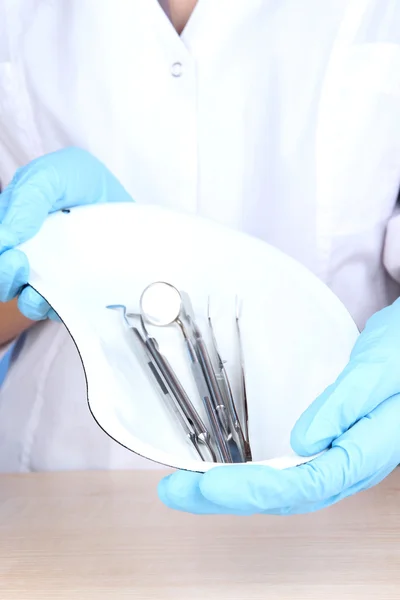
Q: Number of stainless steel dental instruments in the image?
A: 5